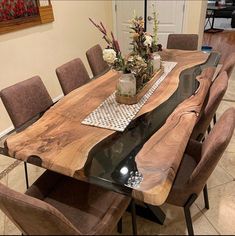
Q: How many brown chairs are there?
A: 8